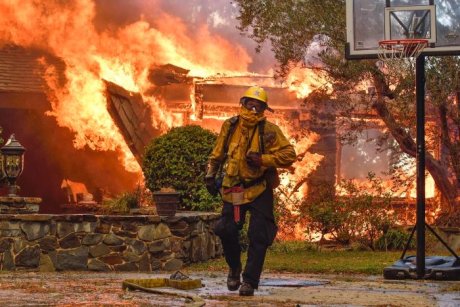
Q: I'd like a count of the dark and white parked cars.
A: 0